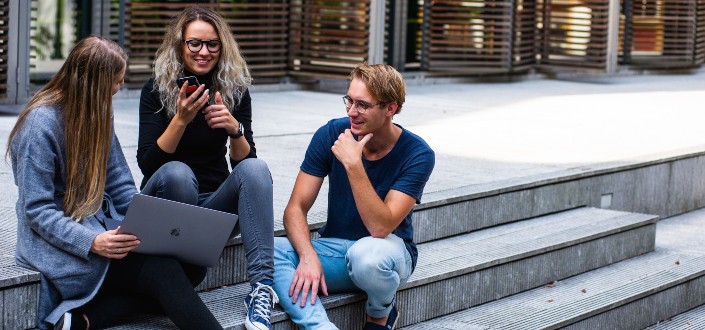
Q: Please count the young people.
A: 3